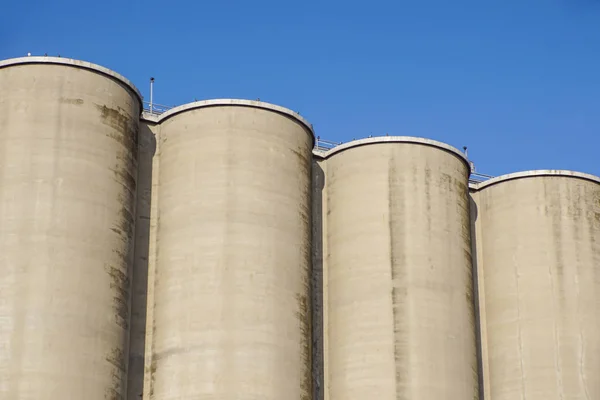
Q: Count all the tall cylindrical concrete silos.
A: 4